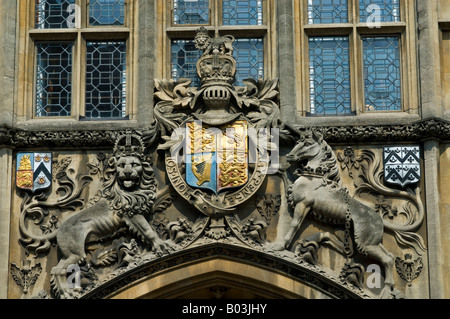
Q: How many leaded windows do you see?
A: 12